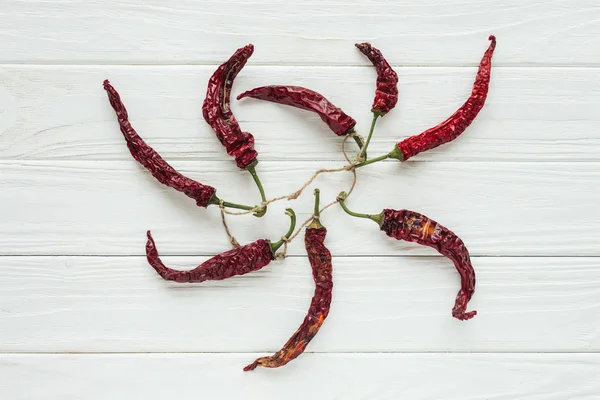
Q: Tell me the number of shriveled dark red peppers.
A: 8